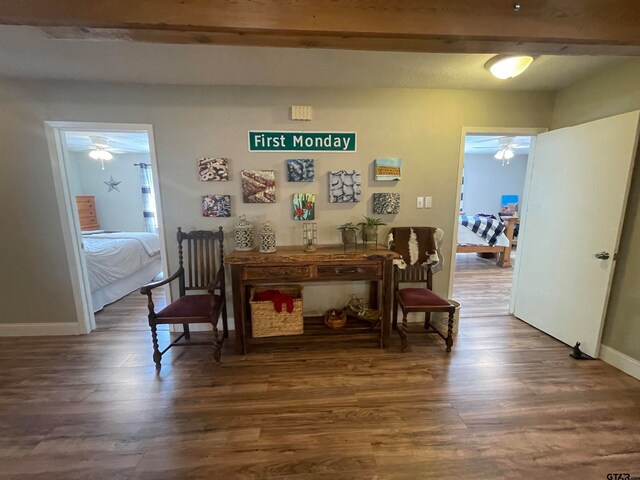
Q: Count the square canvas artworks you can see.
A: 8